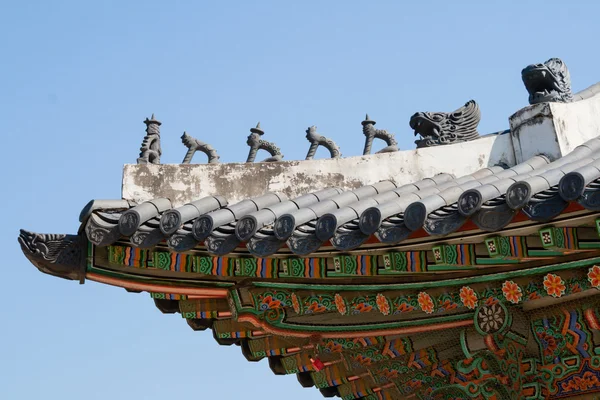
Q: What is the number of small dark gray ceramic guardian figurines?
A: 5